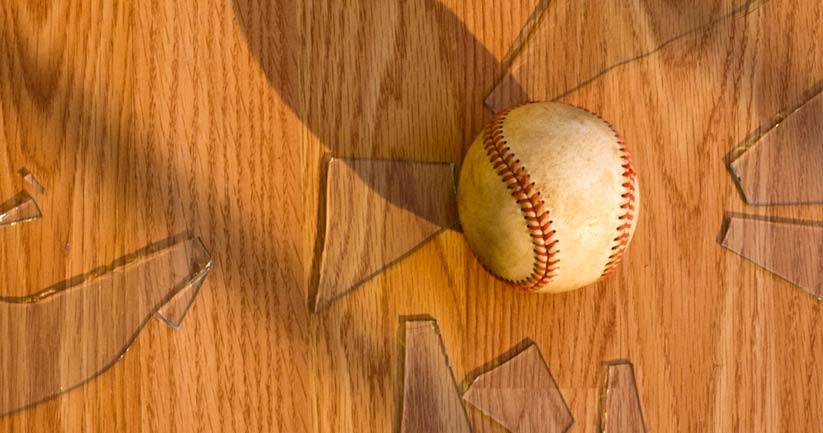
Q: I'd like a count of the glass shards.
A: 11